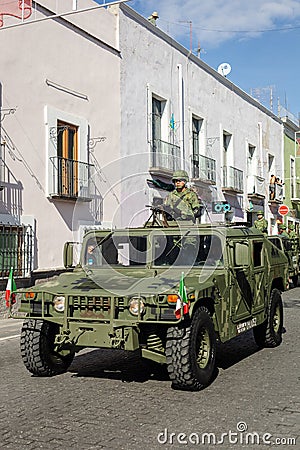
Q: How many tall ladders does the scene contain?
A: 0